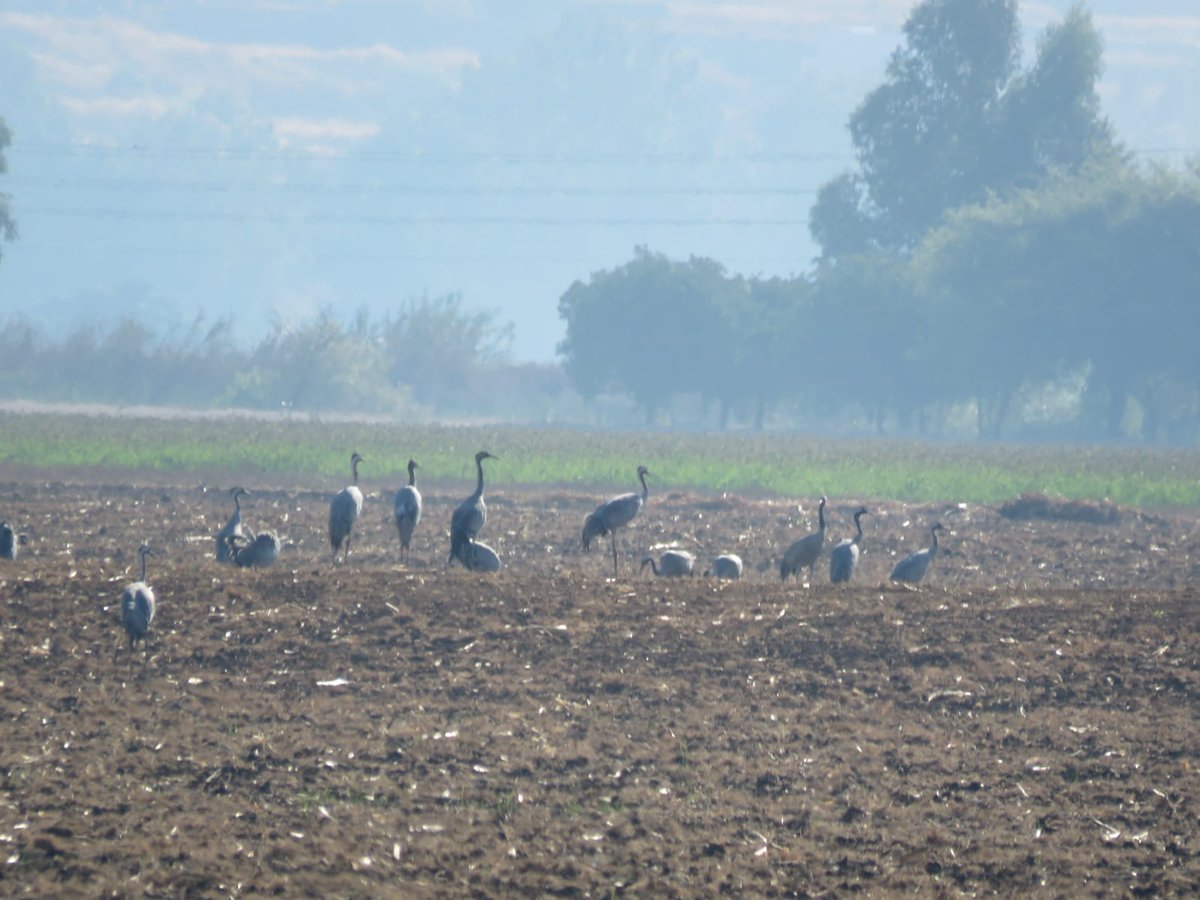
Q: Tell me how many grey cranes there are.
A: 14